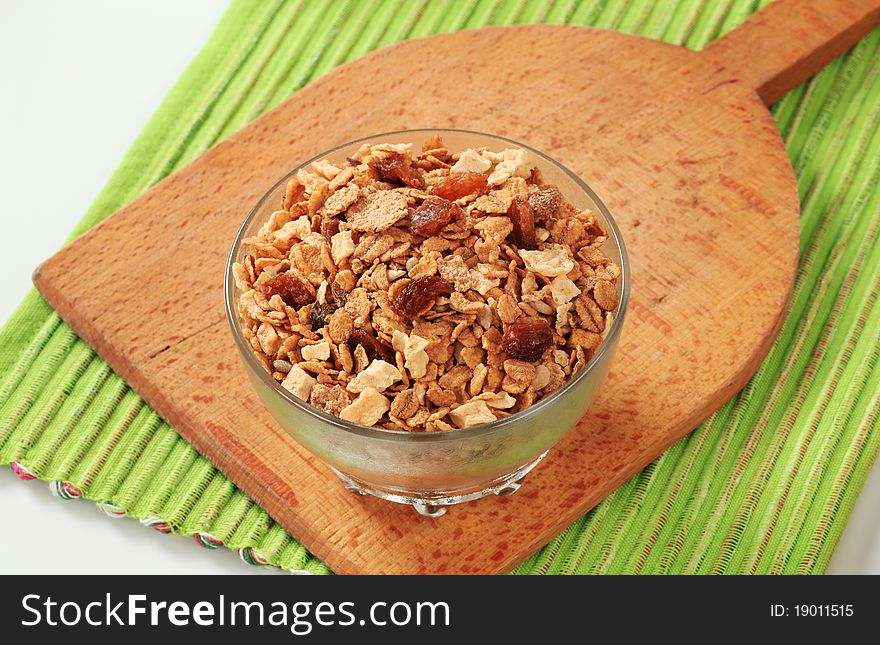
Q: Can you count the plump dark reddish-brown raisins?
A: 8